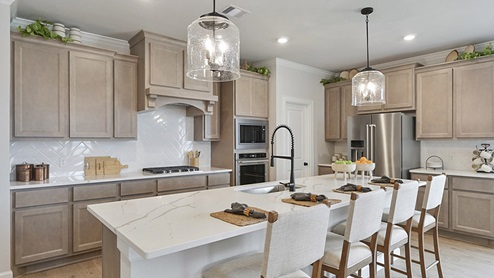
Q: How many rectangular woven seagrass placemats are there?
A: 4